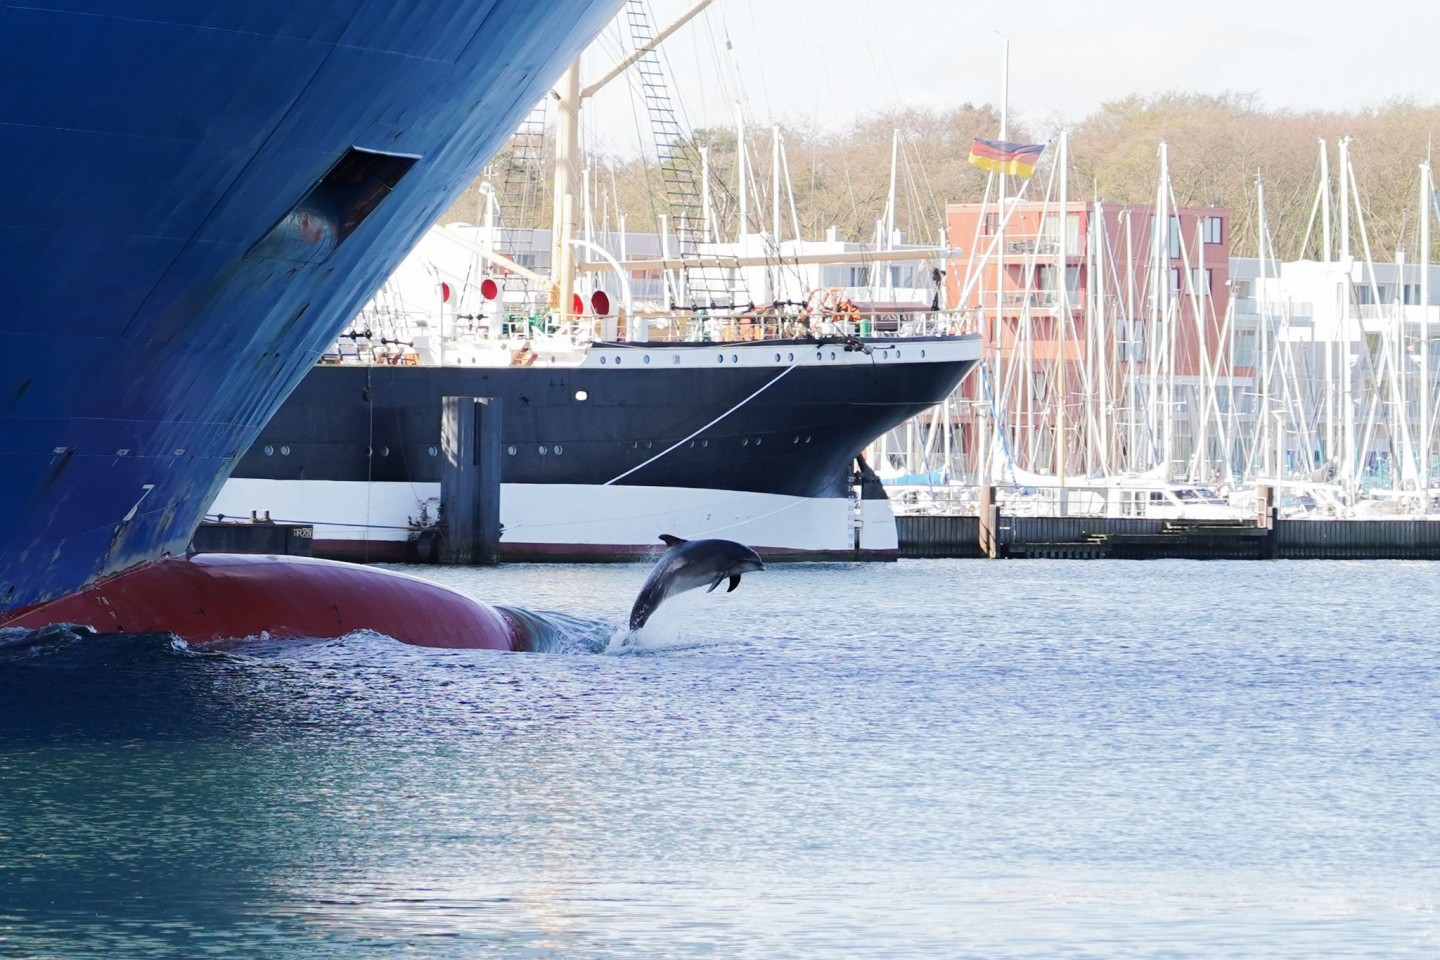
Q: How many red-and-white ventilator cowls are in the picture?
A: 4